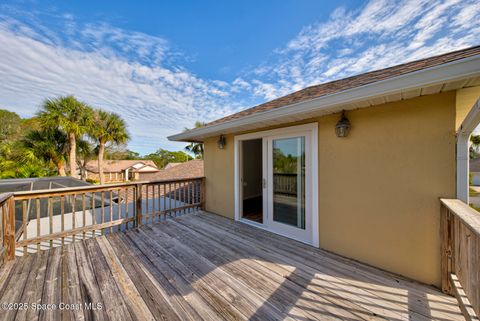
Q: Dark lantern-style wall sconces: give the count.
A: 2